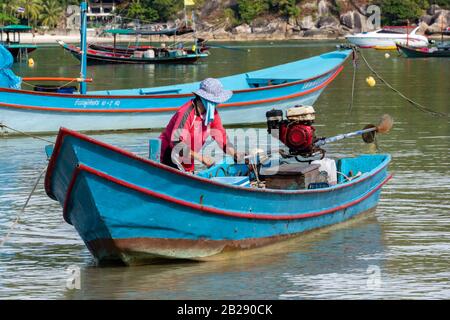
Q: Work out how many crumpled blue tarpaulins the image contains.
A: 1